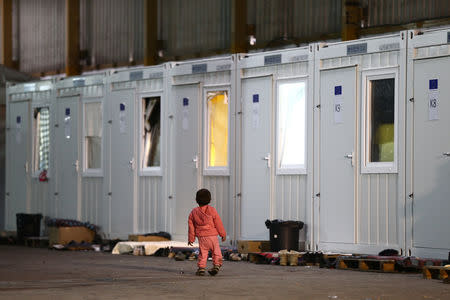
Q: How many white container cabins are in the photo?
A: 7